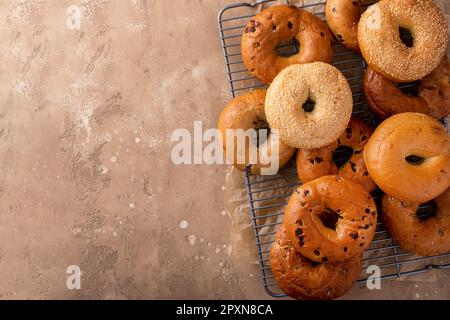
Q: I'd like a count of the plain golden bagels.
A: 2